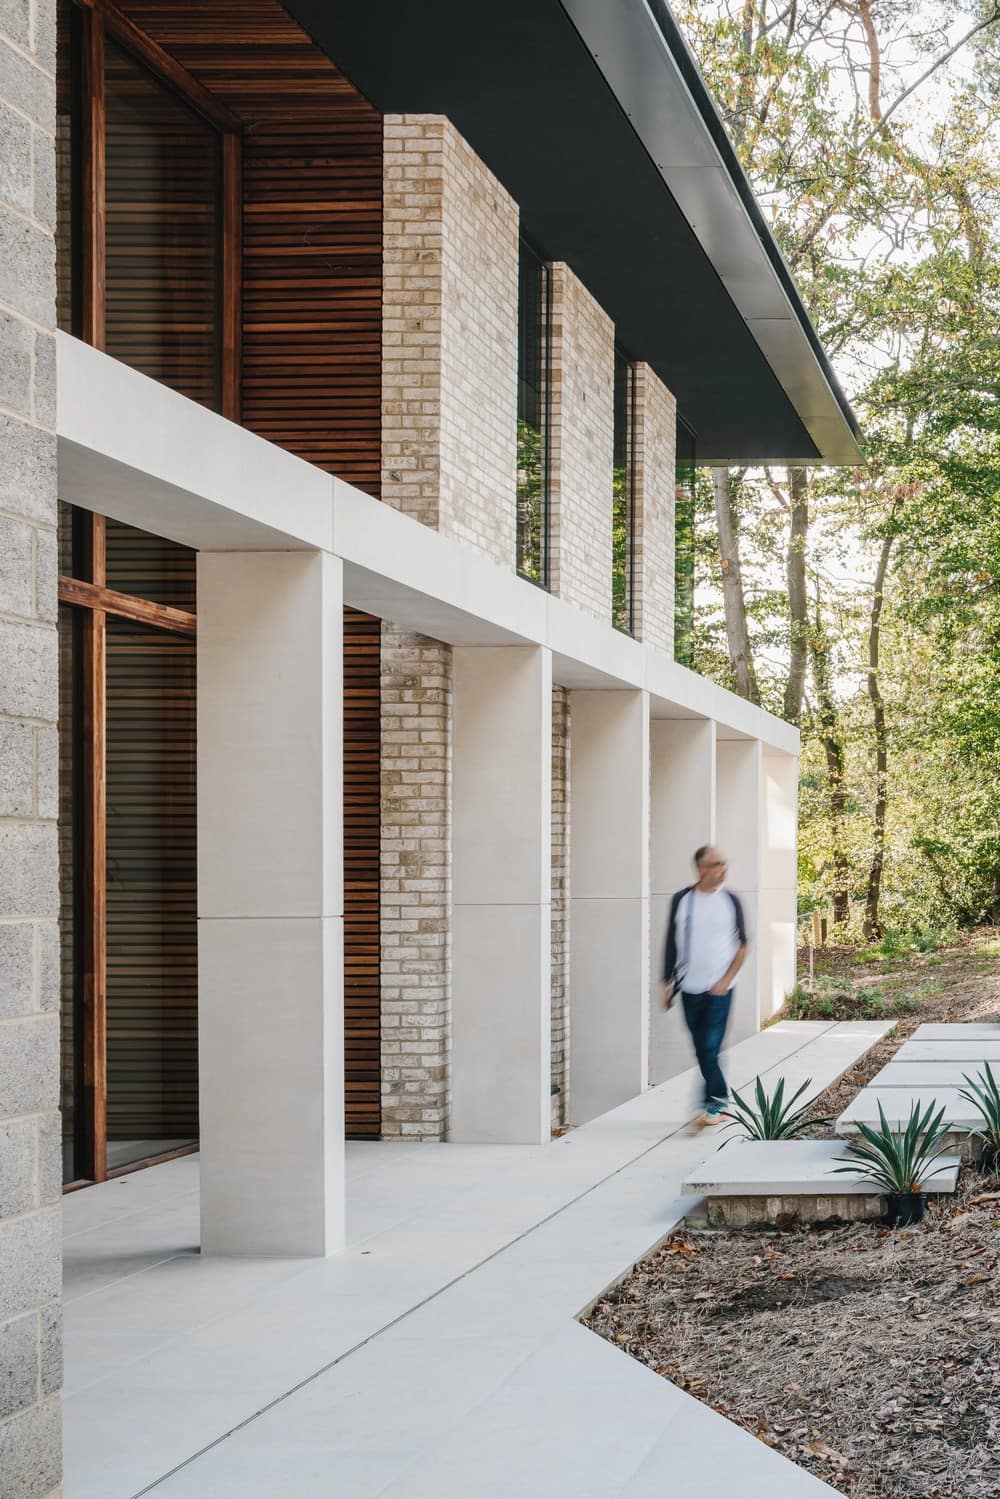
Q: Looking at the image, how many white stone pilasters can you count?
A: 6